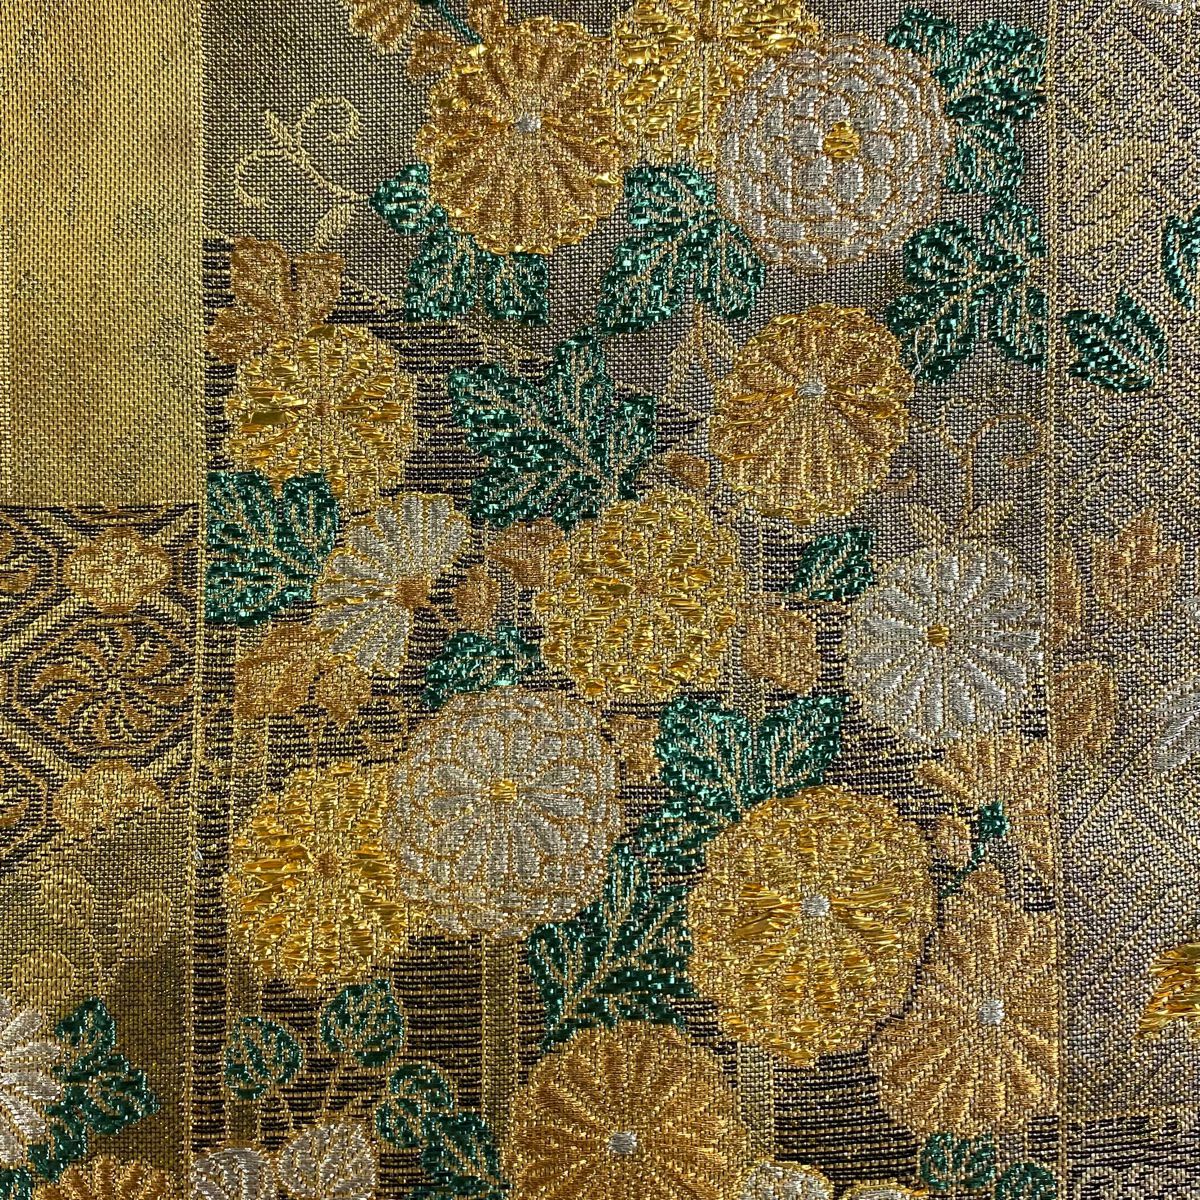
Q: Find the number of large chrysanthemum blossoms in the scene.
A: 12